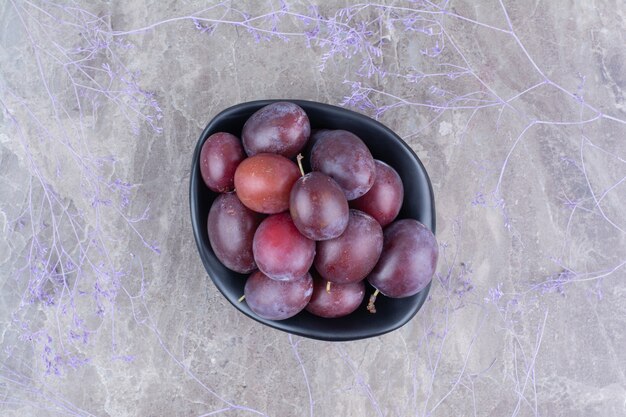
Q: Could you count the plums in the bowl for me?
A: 13